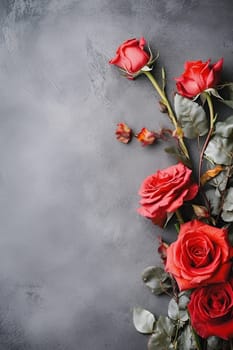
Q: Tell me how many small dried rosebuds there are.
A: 2